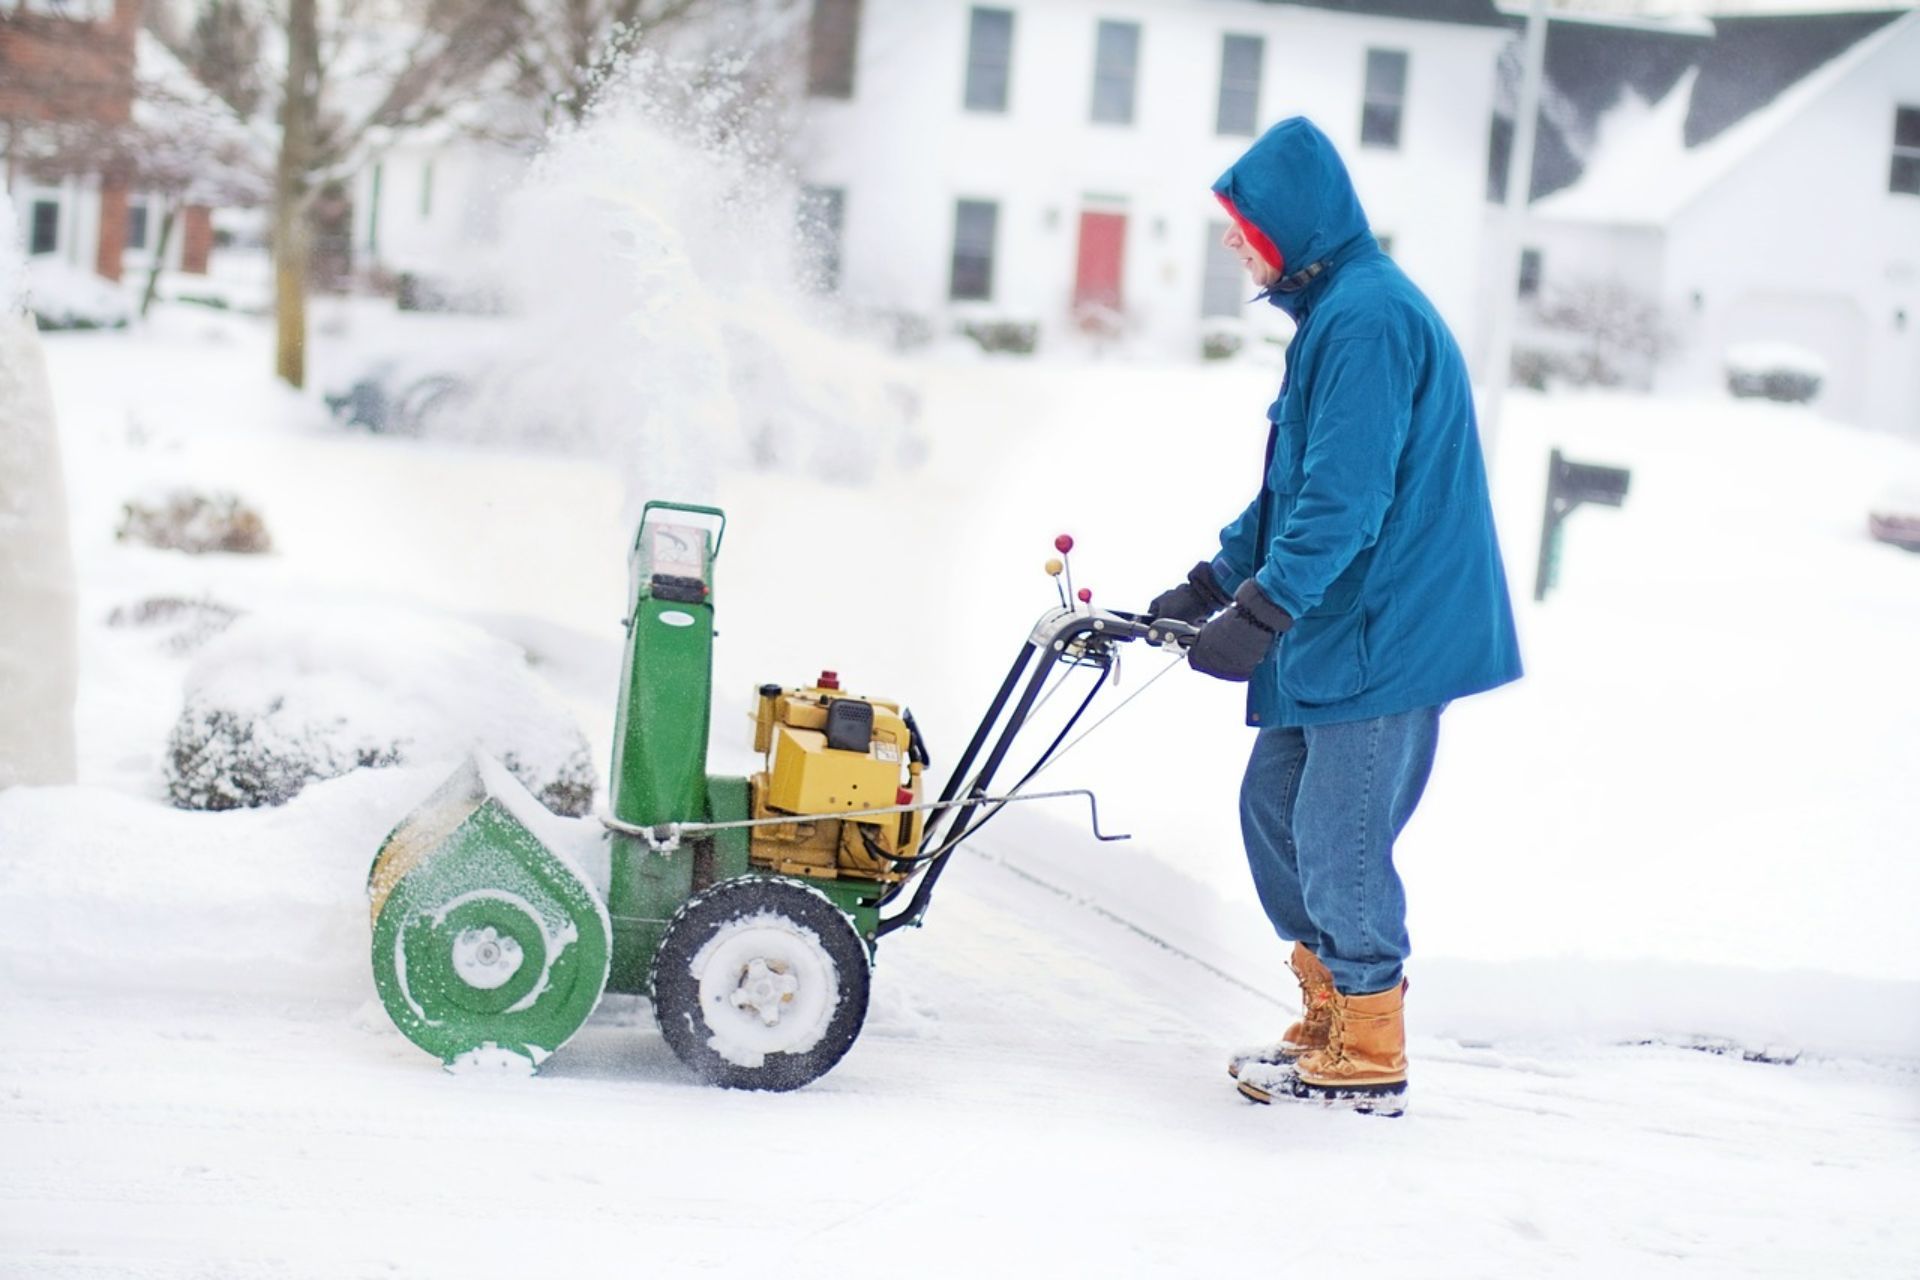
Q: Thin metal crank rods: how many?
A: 1